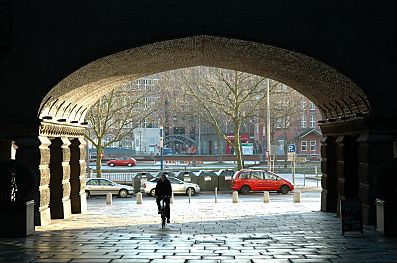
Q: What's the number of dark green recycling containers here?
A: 5